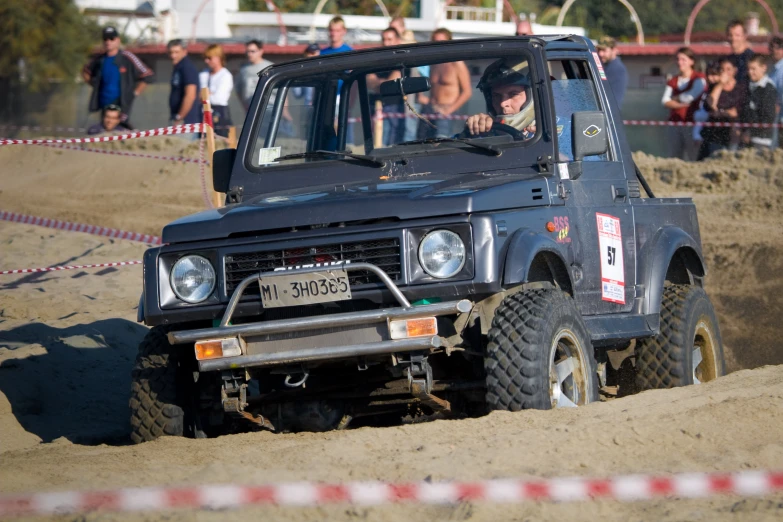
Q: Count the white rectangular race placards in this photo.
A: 1